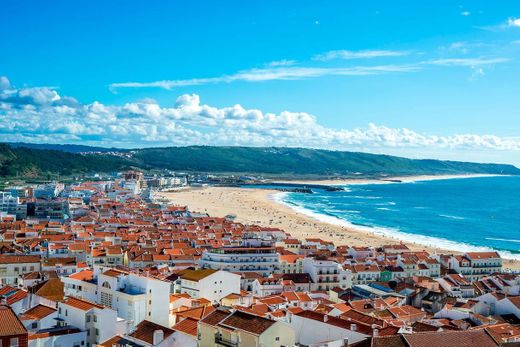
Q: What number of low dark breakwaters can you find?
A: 2